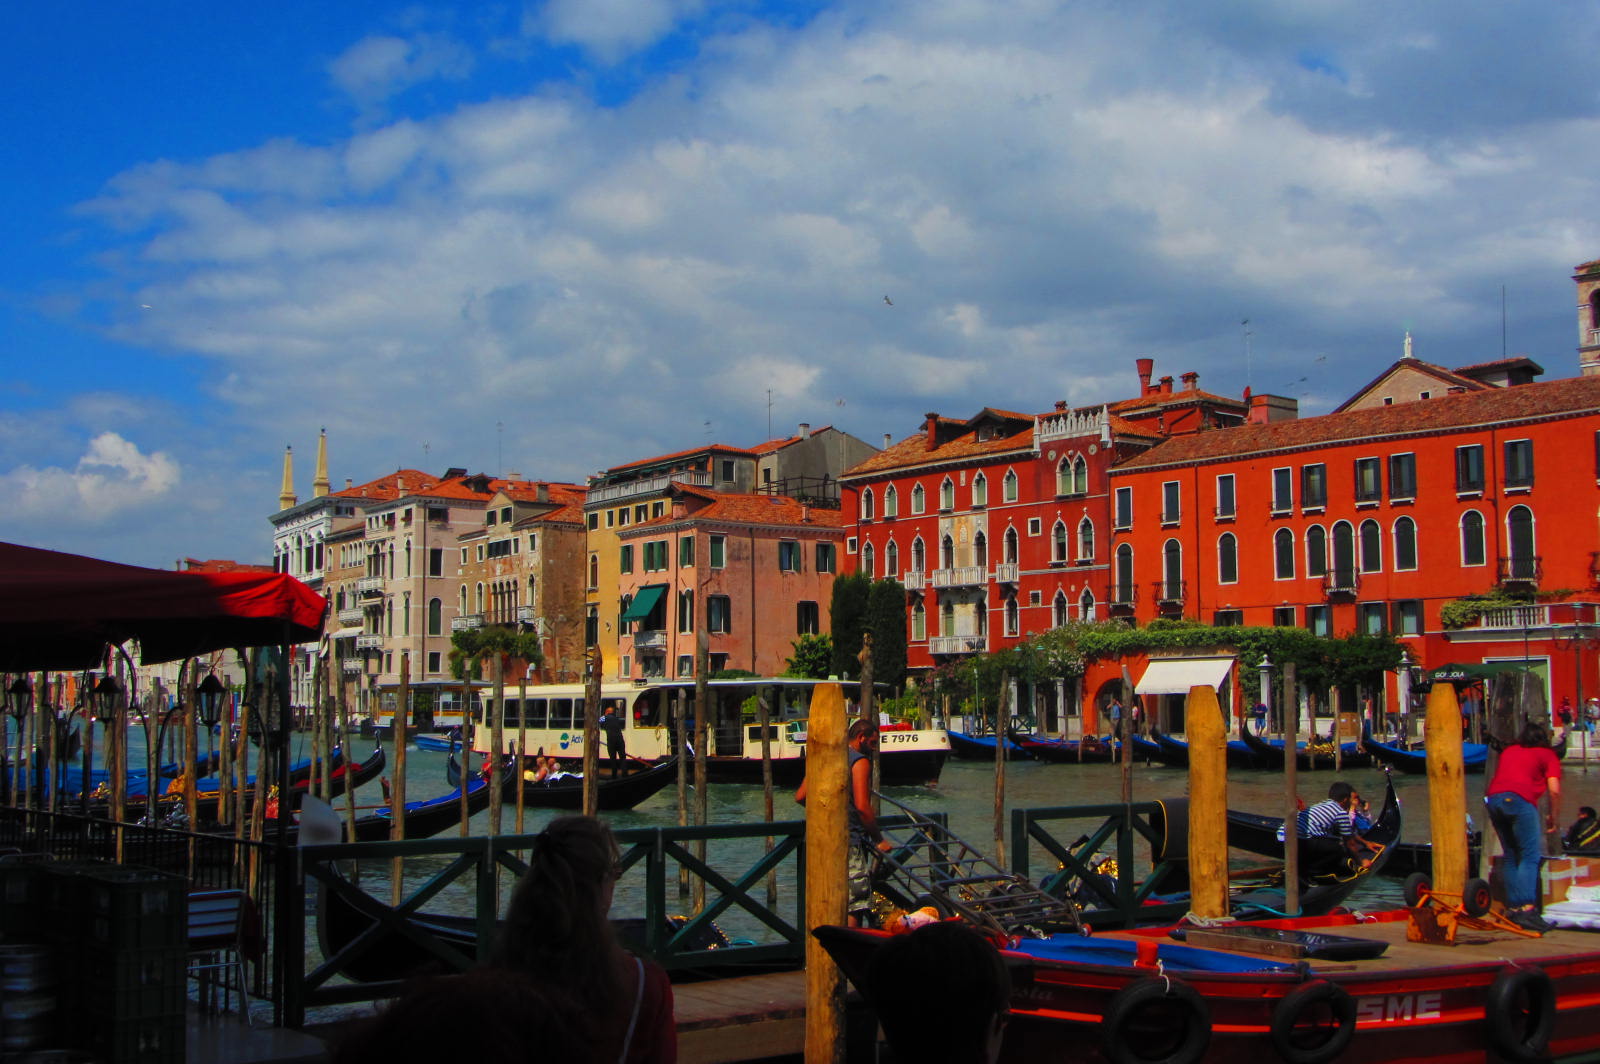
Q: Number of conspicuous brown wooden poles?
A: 3